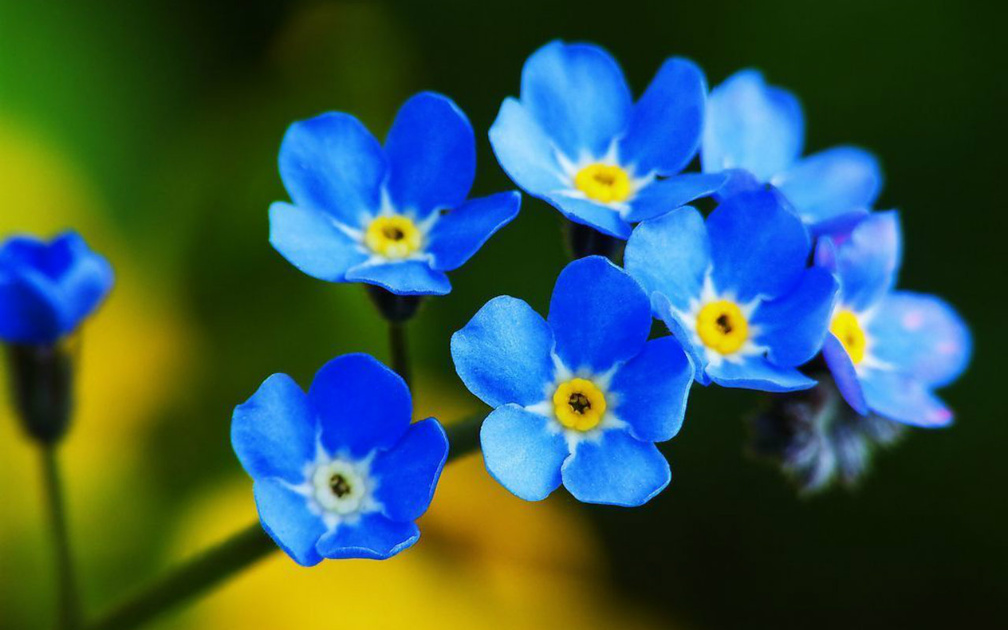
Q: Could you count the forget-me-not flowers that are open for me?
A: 7